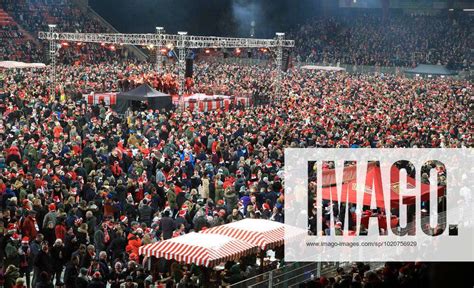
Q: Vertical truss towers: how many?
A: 4